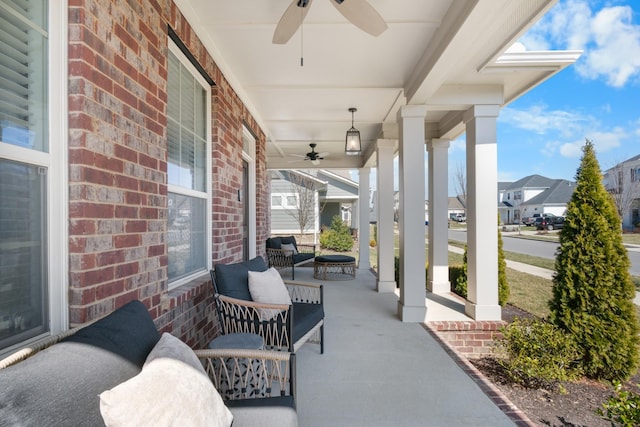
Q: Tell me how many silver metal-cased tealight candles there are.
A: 0